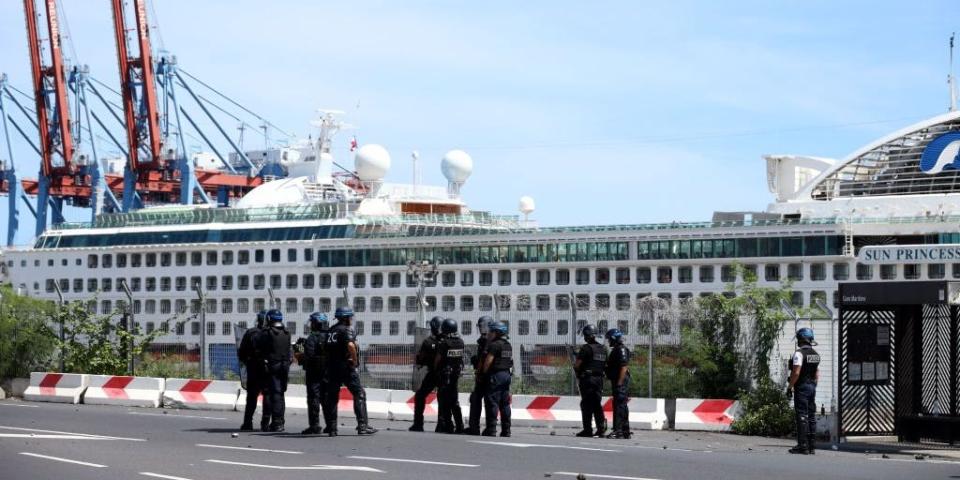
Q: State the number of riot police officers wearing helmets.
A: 11